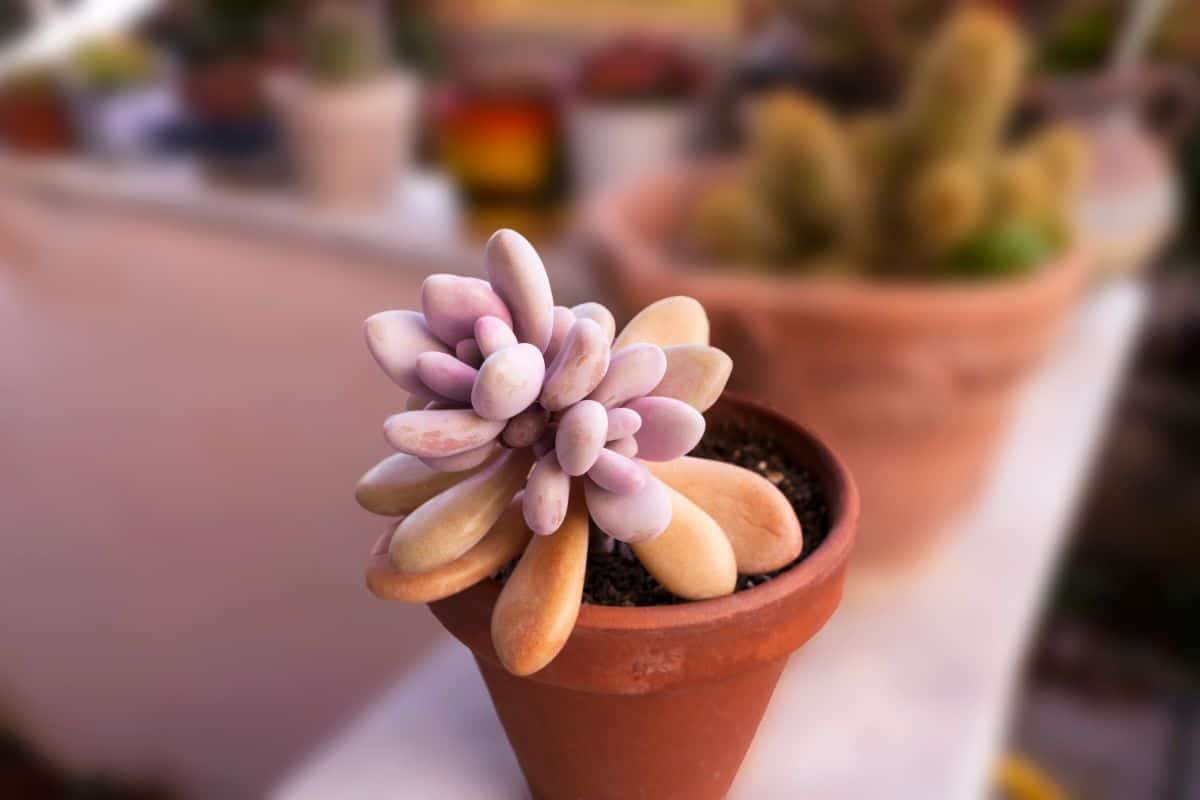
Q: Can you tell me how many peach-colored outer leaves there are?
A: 8